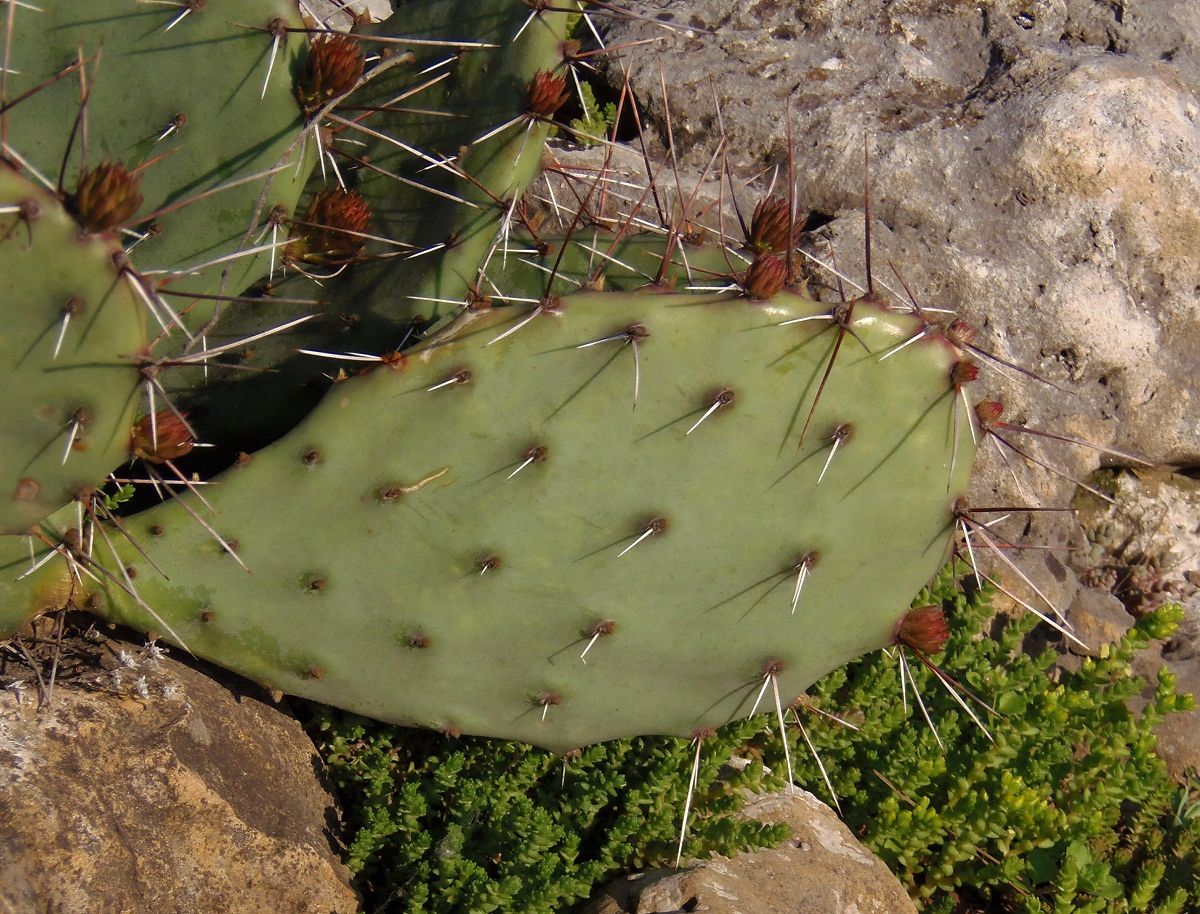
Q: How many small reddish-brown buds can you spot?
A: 11